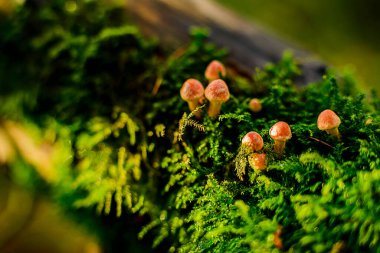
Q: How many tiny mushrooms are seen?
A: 8